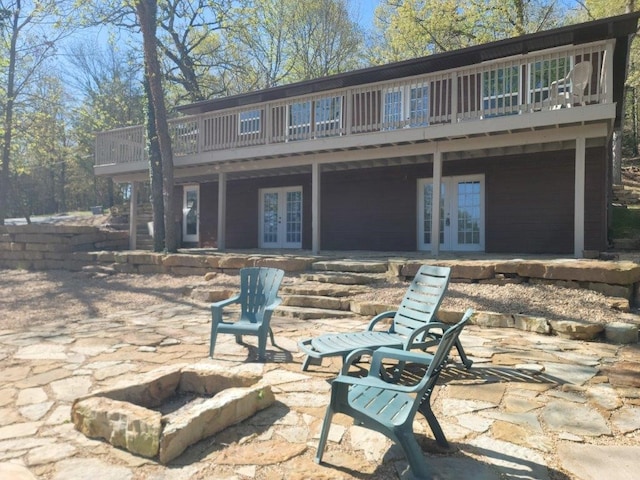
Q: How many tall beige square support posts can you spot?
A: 5